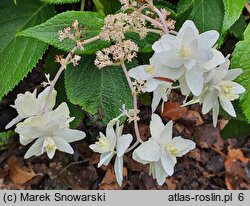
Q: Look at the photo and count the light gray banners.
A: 1